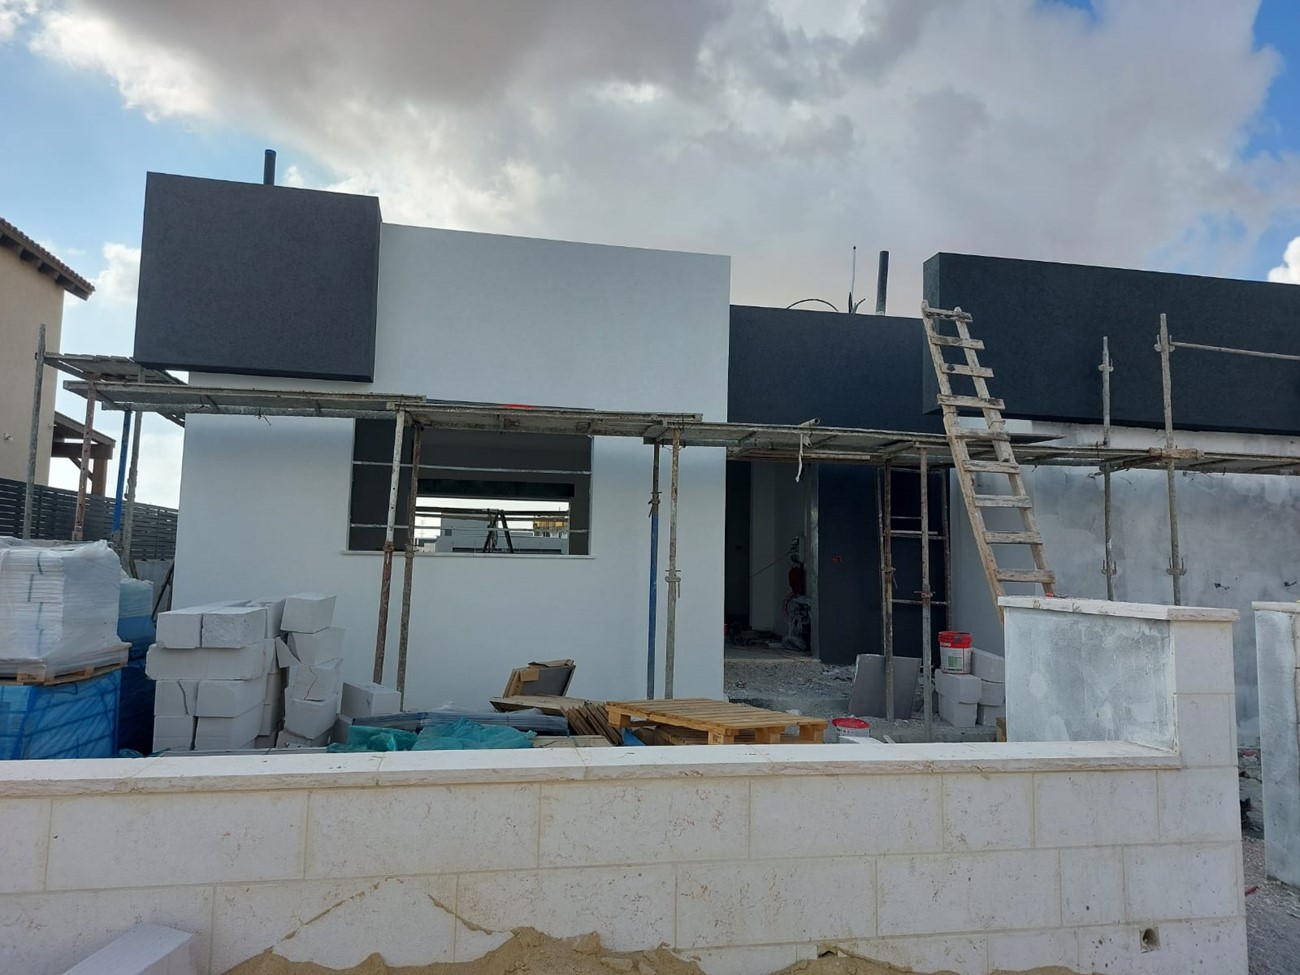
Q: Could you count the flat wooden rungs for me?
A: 9